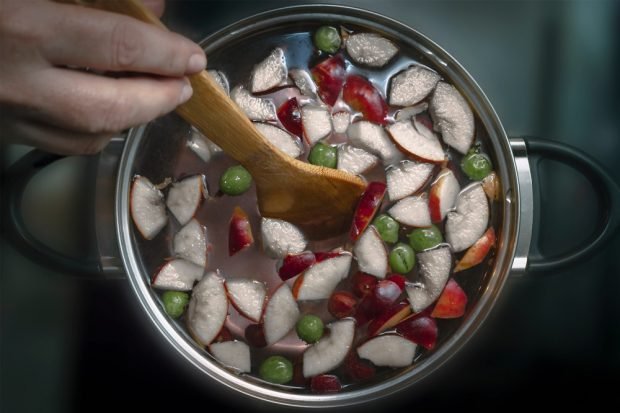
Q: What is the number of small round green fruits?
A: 10